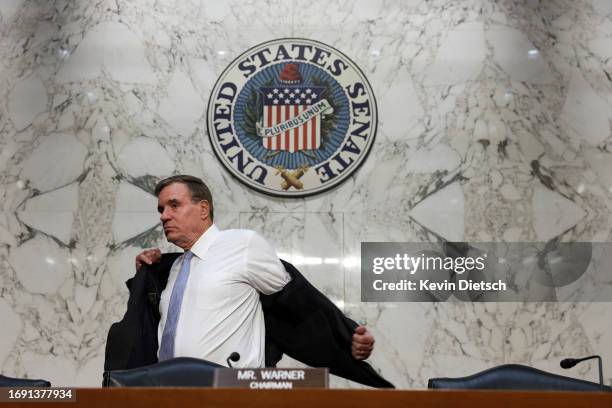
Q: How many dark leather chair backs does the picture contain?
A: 3